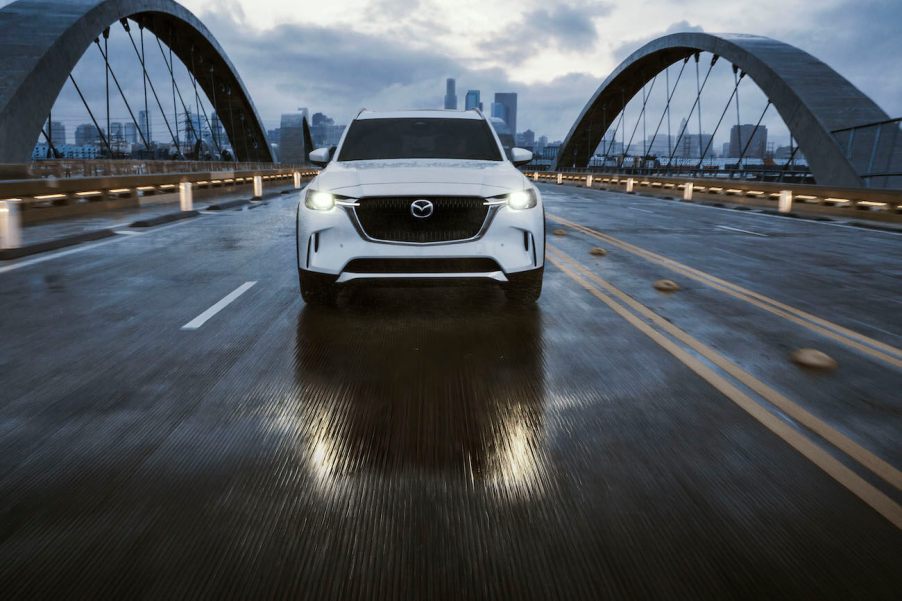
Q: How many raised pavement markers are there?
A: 4